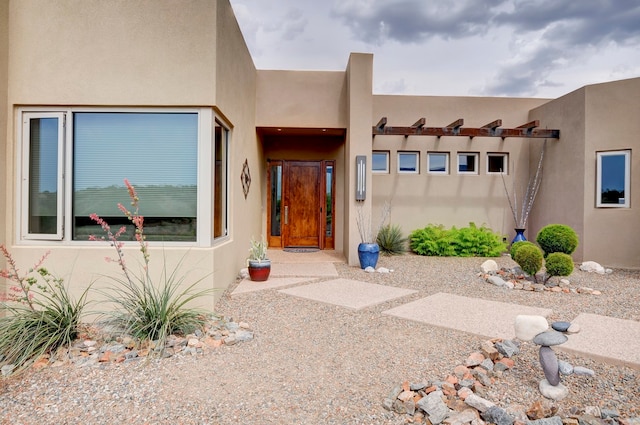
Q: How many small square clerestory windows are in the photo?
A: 5